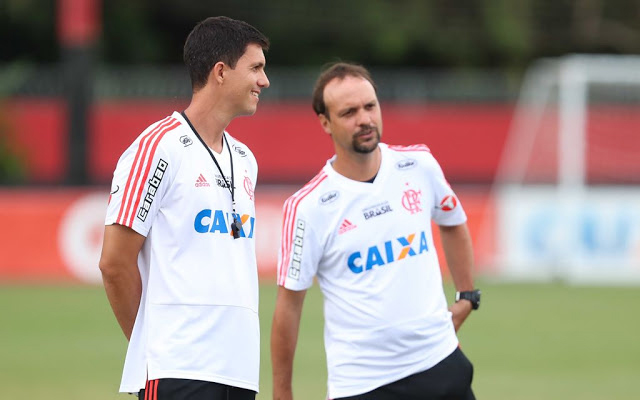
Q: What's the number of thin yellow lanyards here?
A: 0